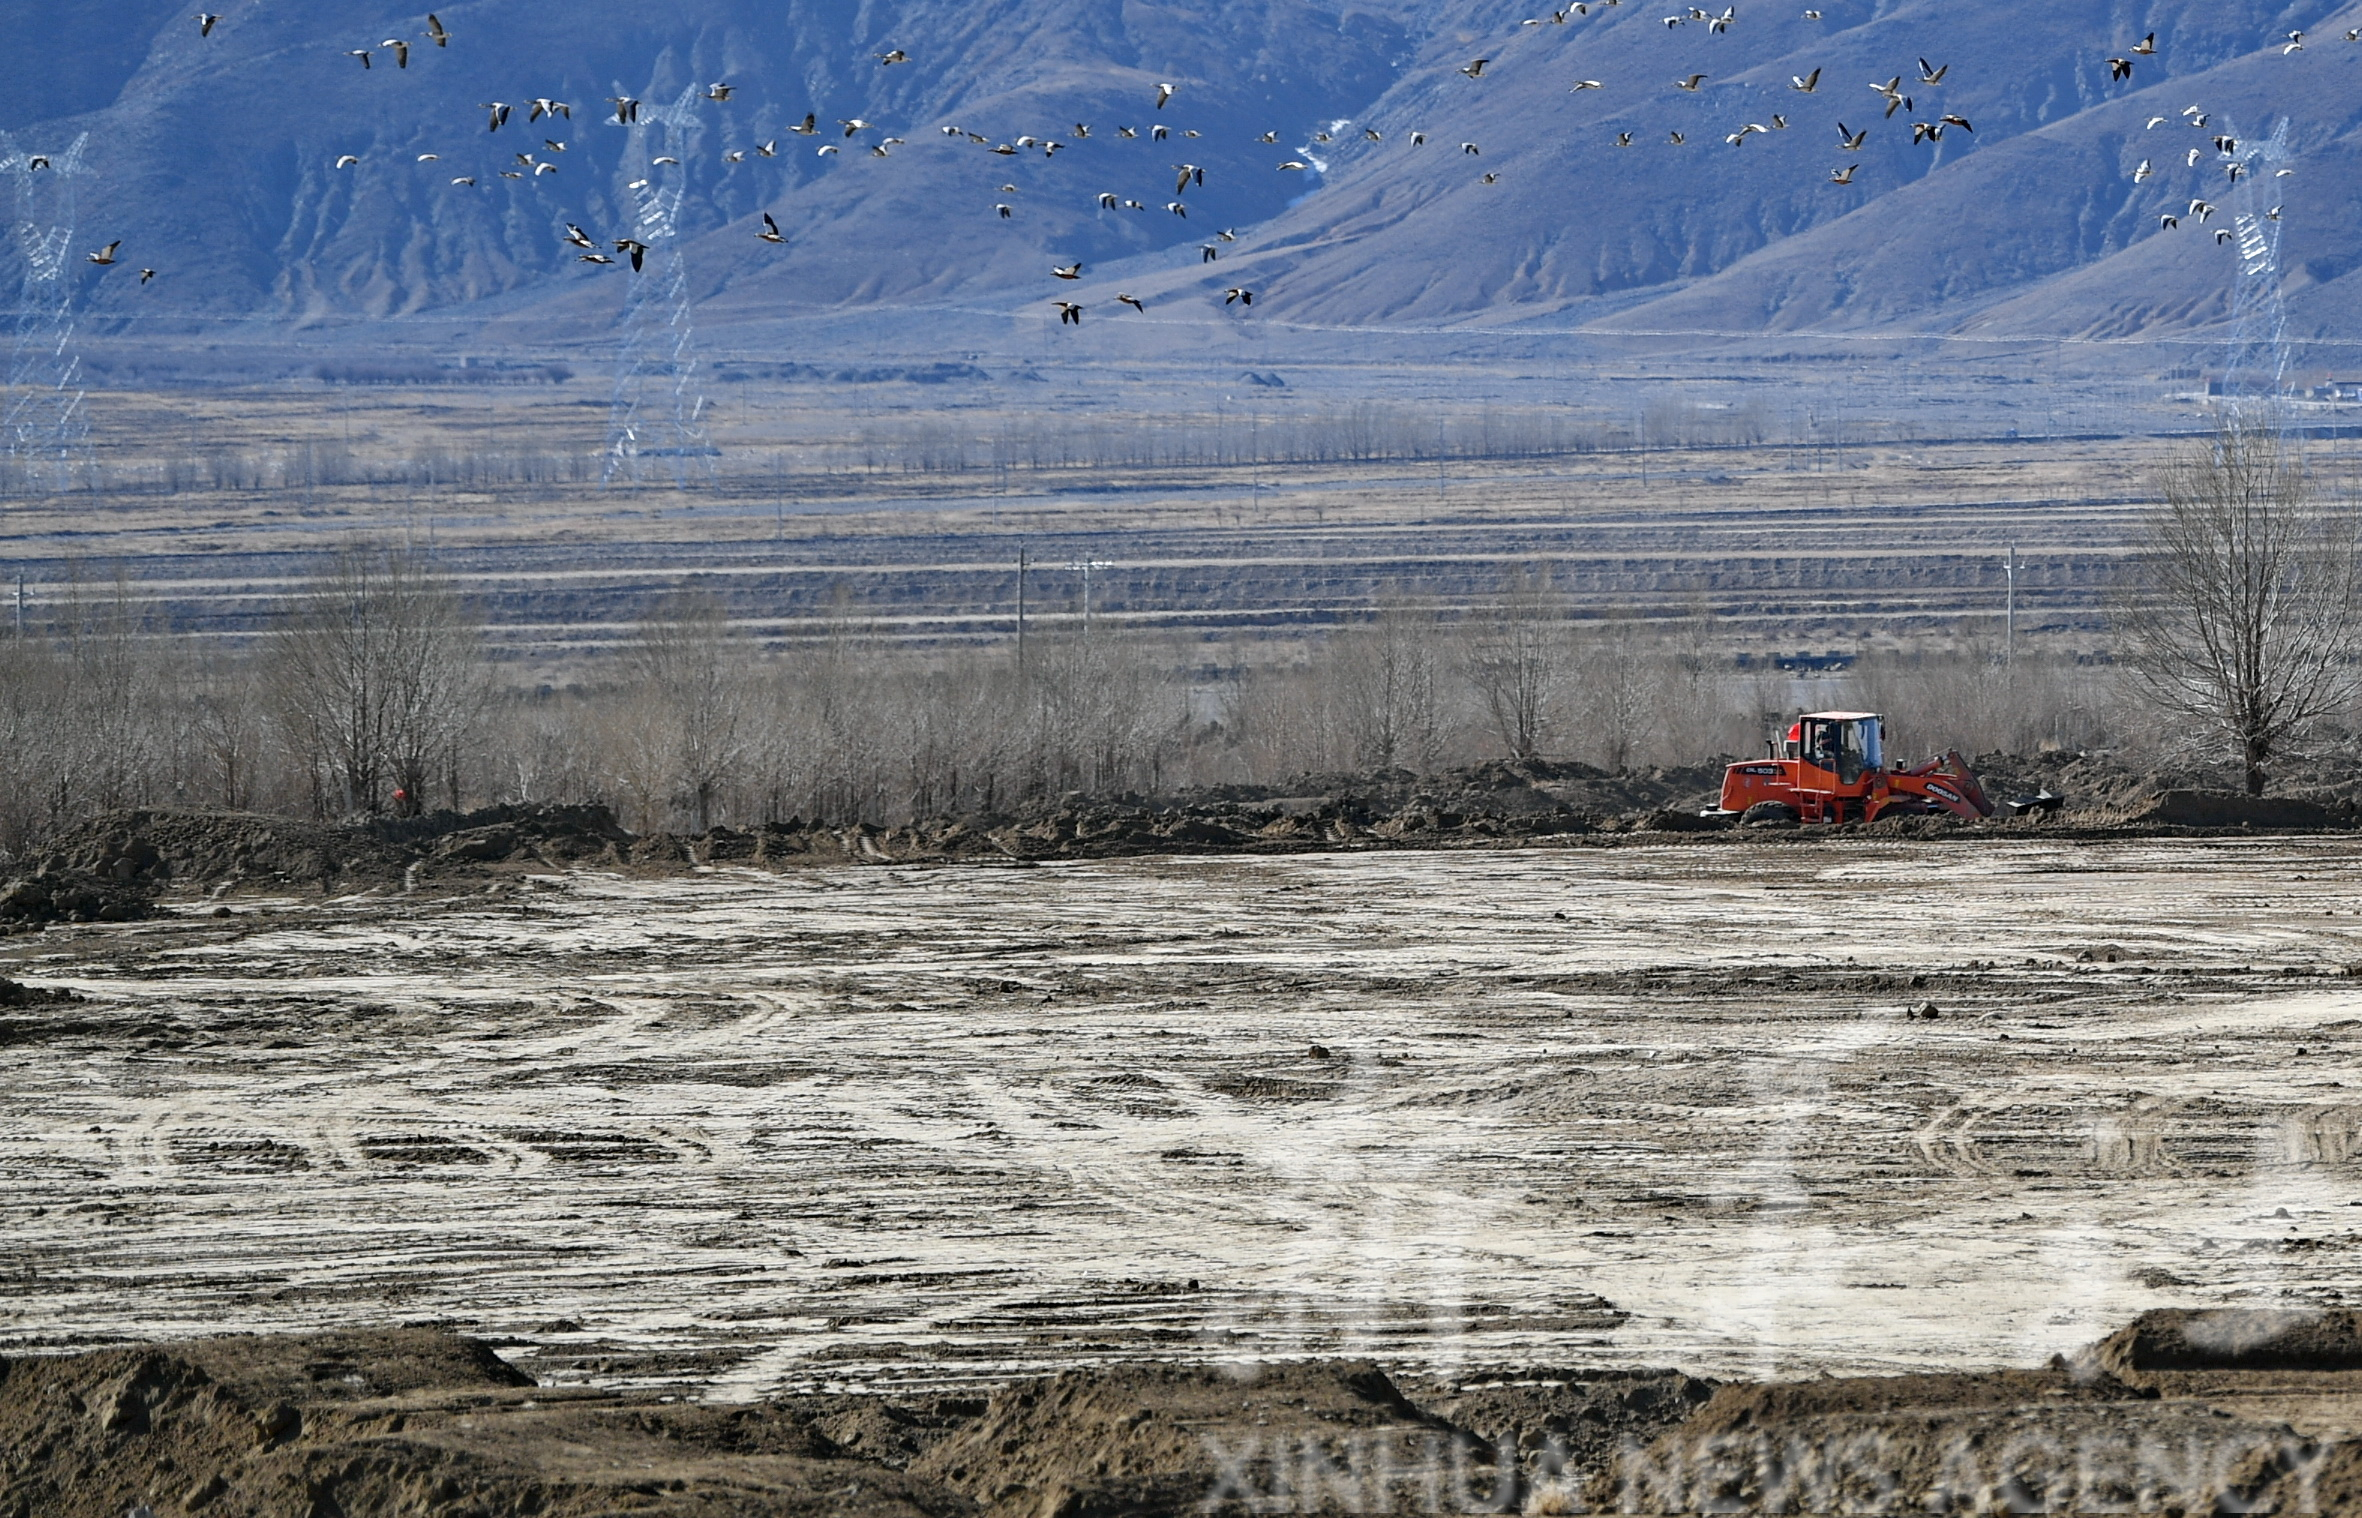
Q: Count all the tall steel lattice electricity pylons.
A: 3